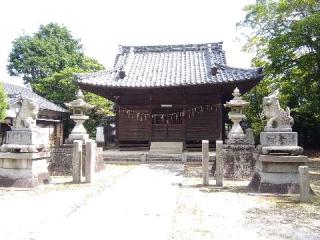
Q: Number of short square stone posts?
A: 5